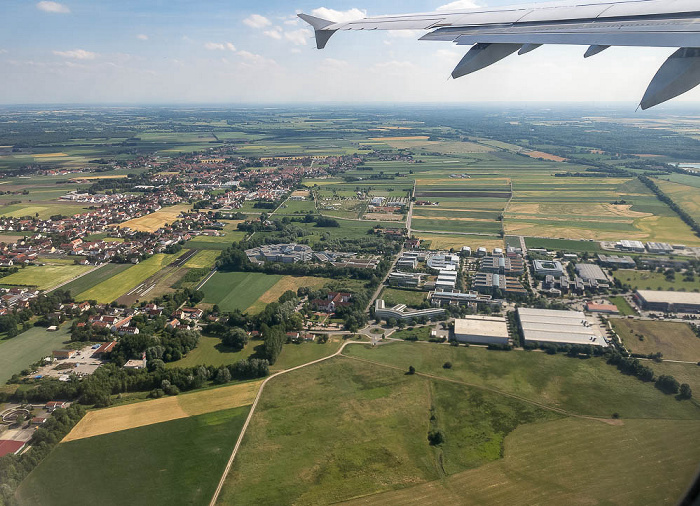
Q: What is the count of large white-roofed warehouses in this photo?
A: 3